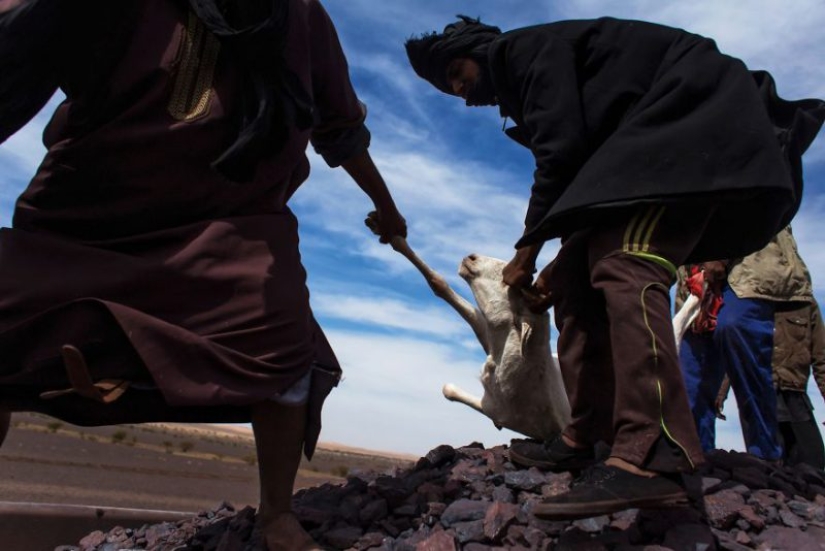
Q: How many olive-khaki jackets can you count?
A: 2